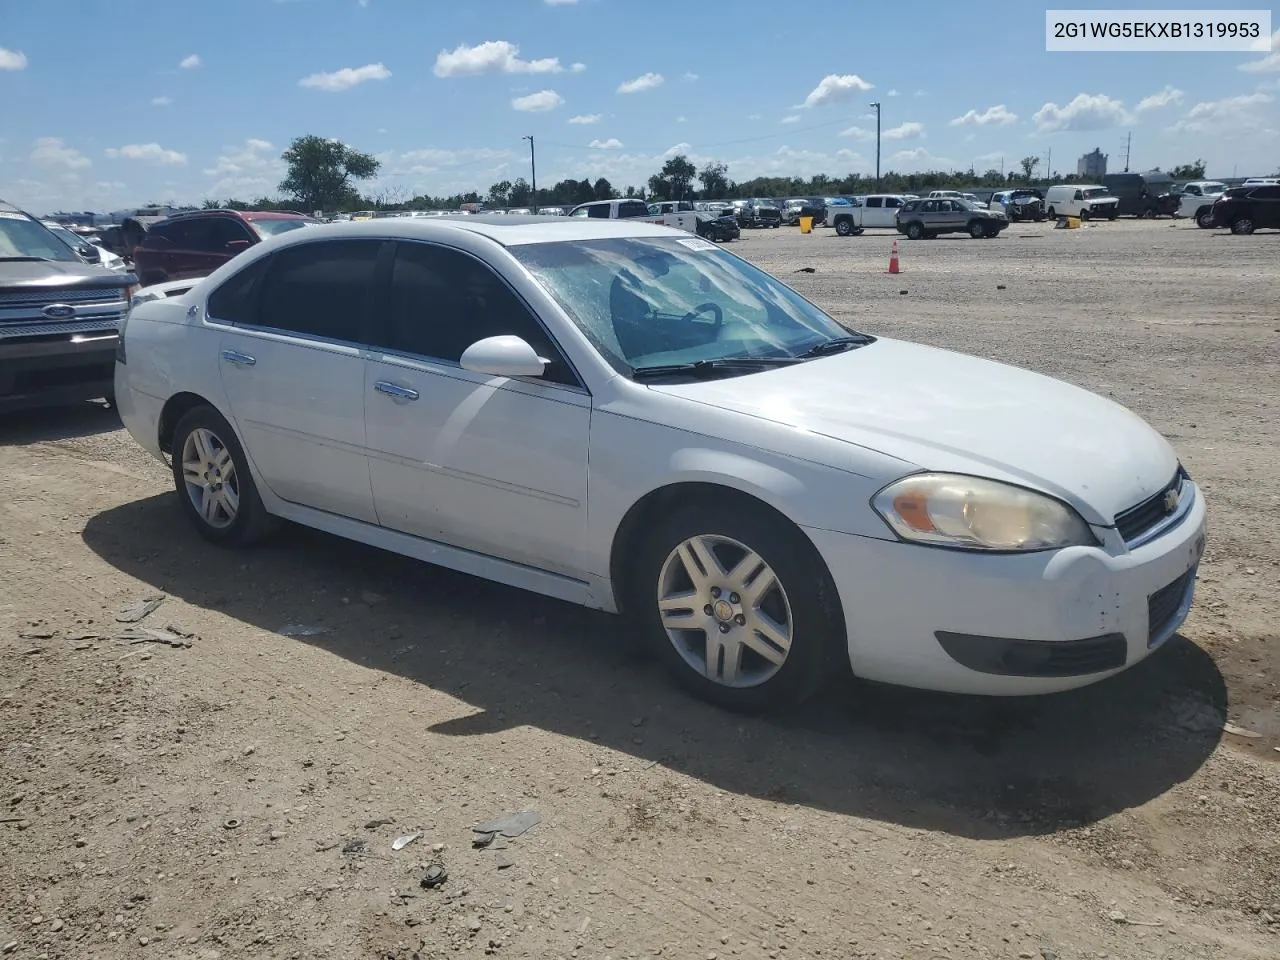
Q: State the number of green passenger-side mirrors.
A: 0